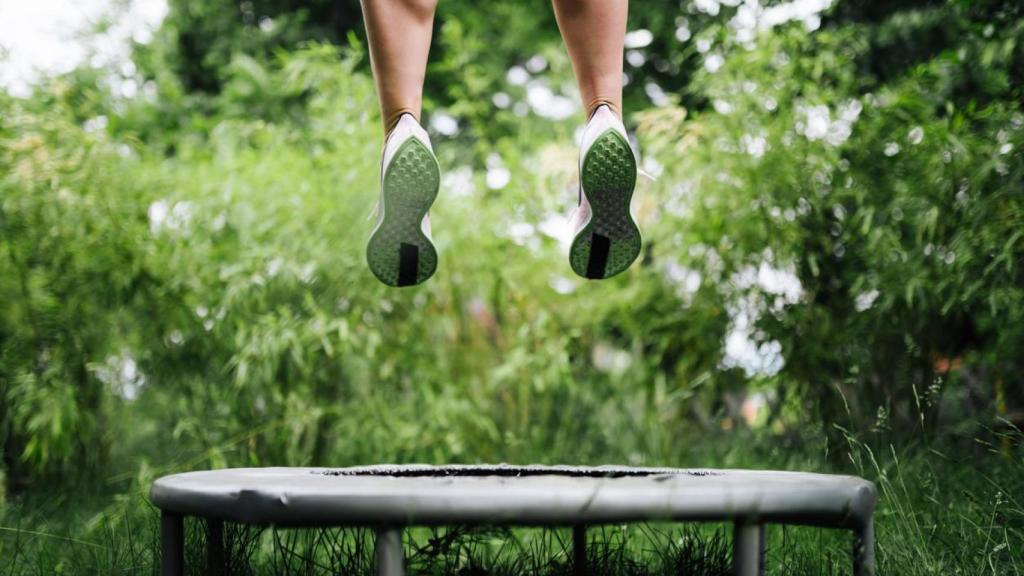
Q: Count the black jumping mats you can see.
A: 1